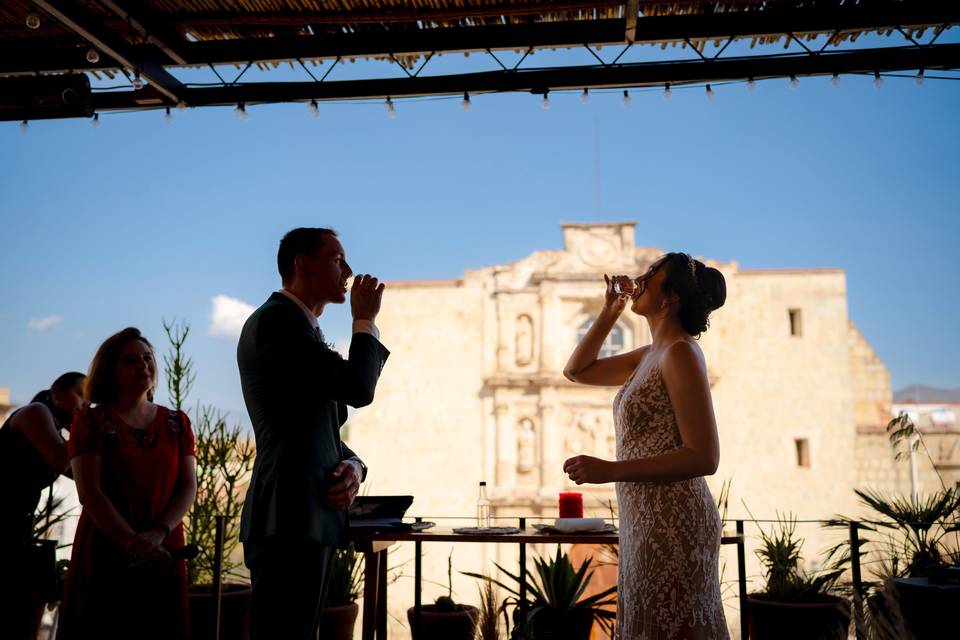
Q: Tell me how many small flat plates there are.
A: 3